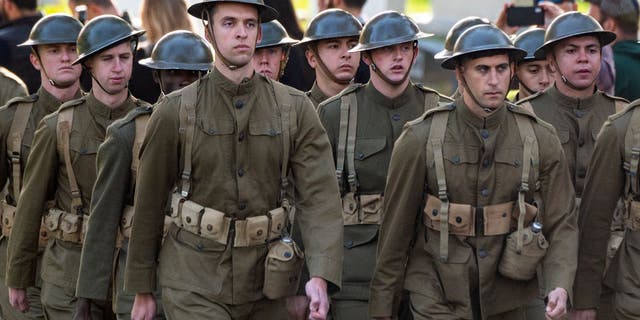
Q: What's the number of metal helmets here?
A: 11